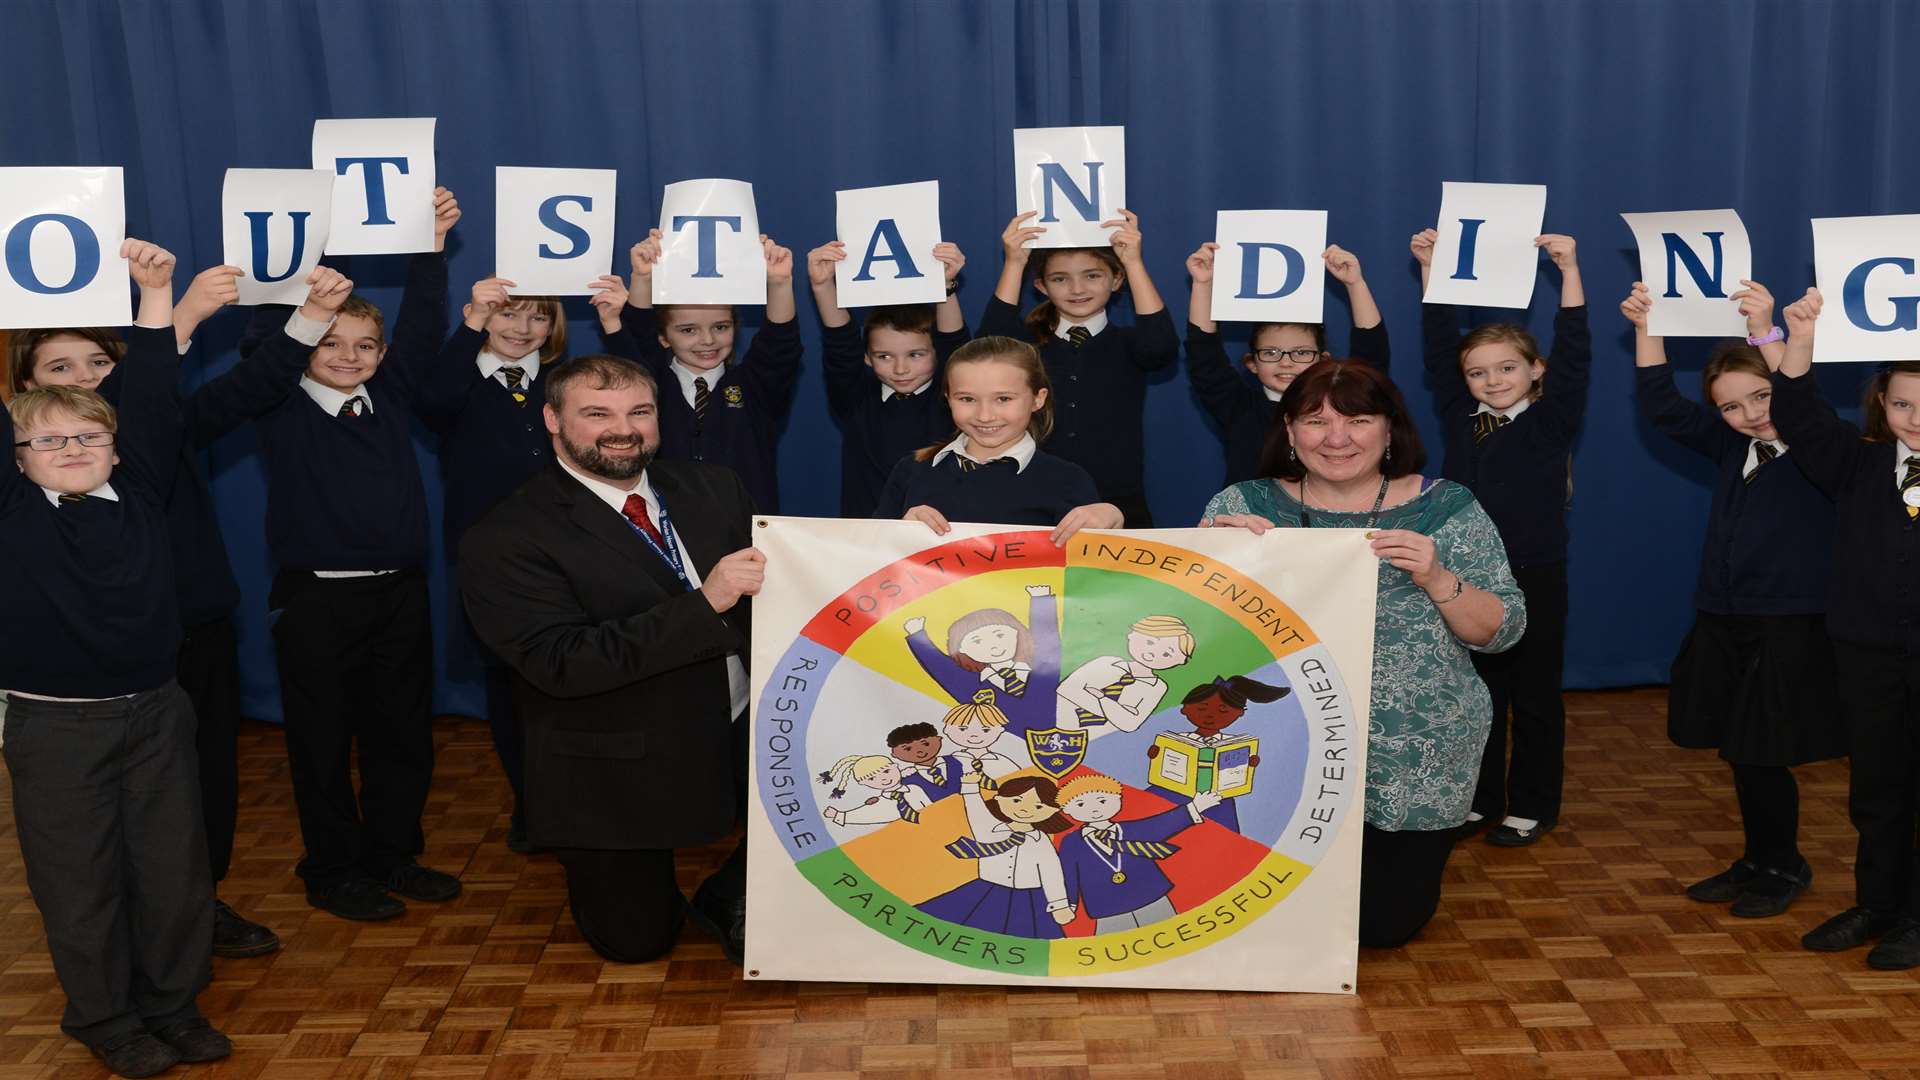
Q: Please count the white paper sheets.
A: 11